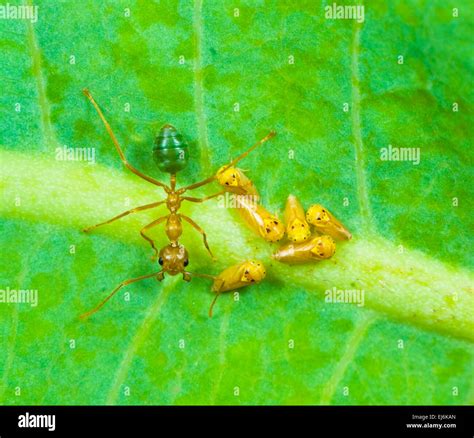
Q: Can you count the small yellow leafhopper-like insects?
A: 6